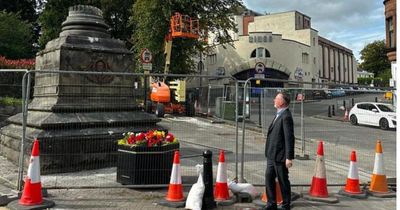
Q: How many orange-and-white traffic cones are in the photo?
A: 7